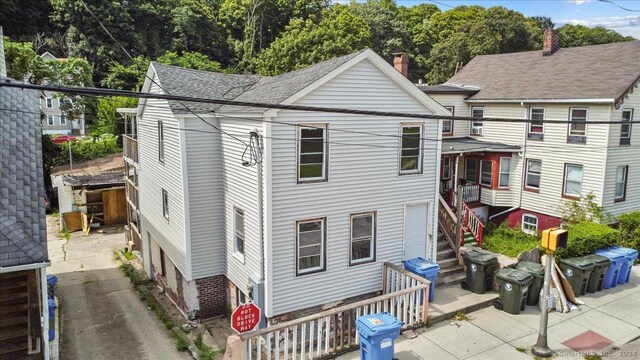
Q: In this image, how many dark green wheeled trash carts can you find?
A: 5